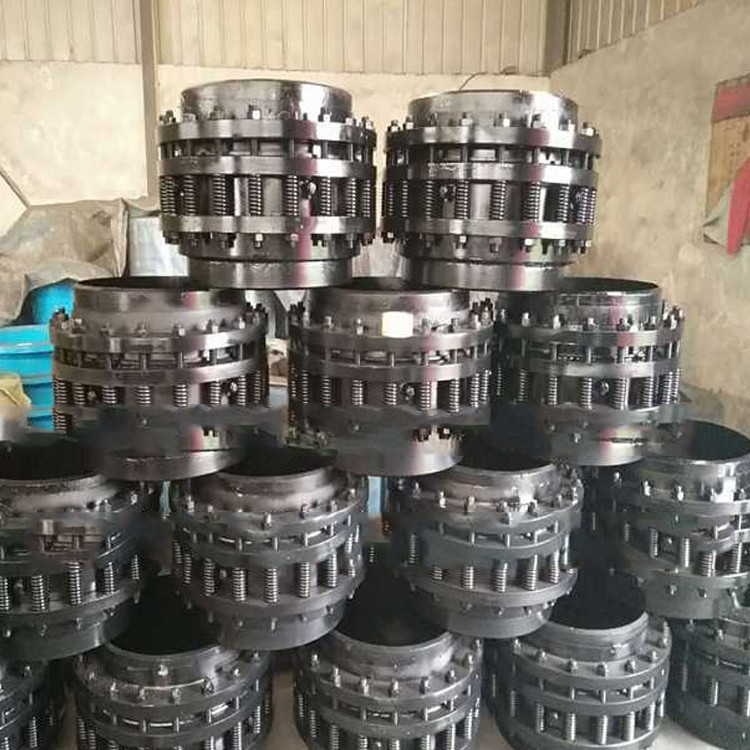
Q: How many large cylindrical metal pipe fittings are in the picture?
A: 14